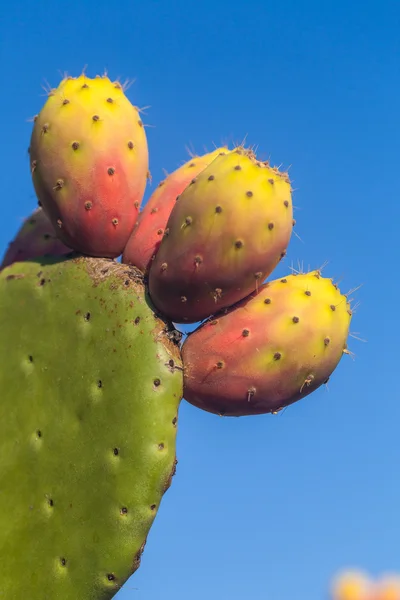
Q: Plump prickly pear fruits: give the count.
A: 5